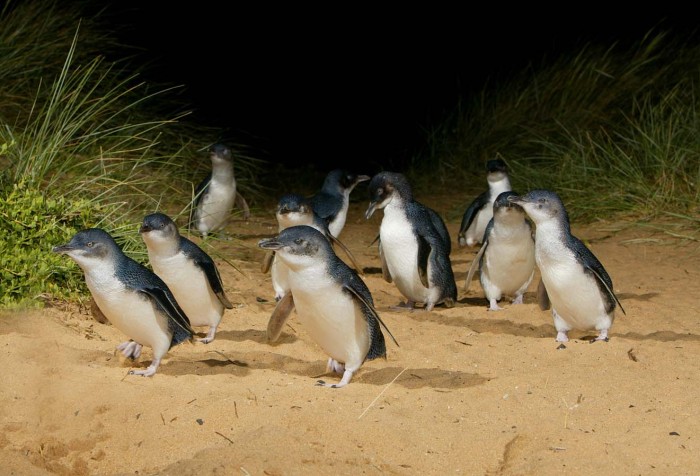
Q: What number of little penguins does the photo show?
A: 10